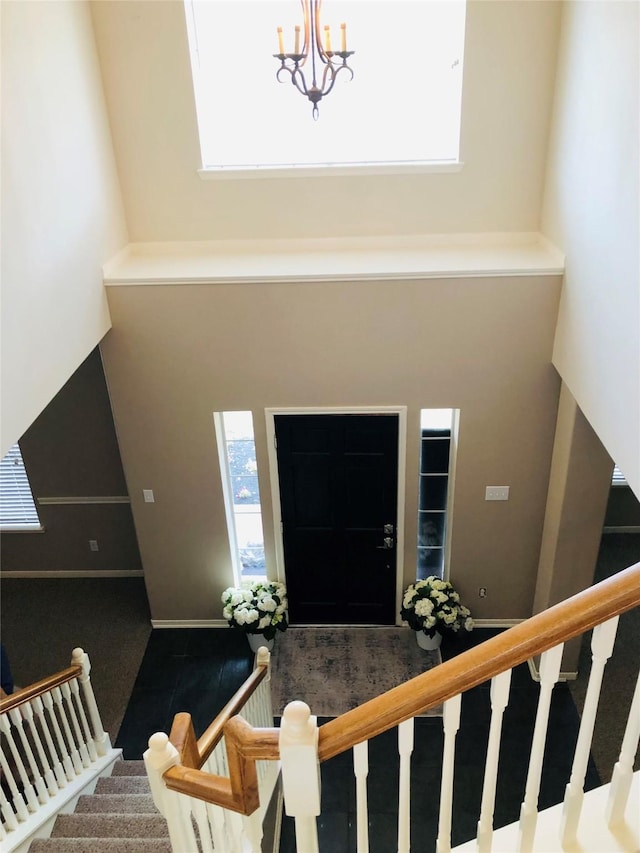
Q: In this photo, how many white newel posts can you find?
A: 4